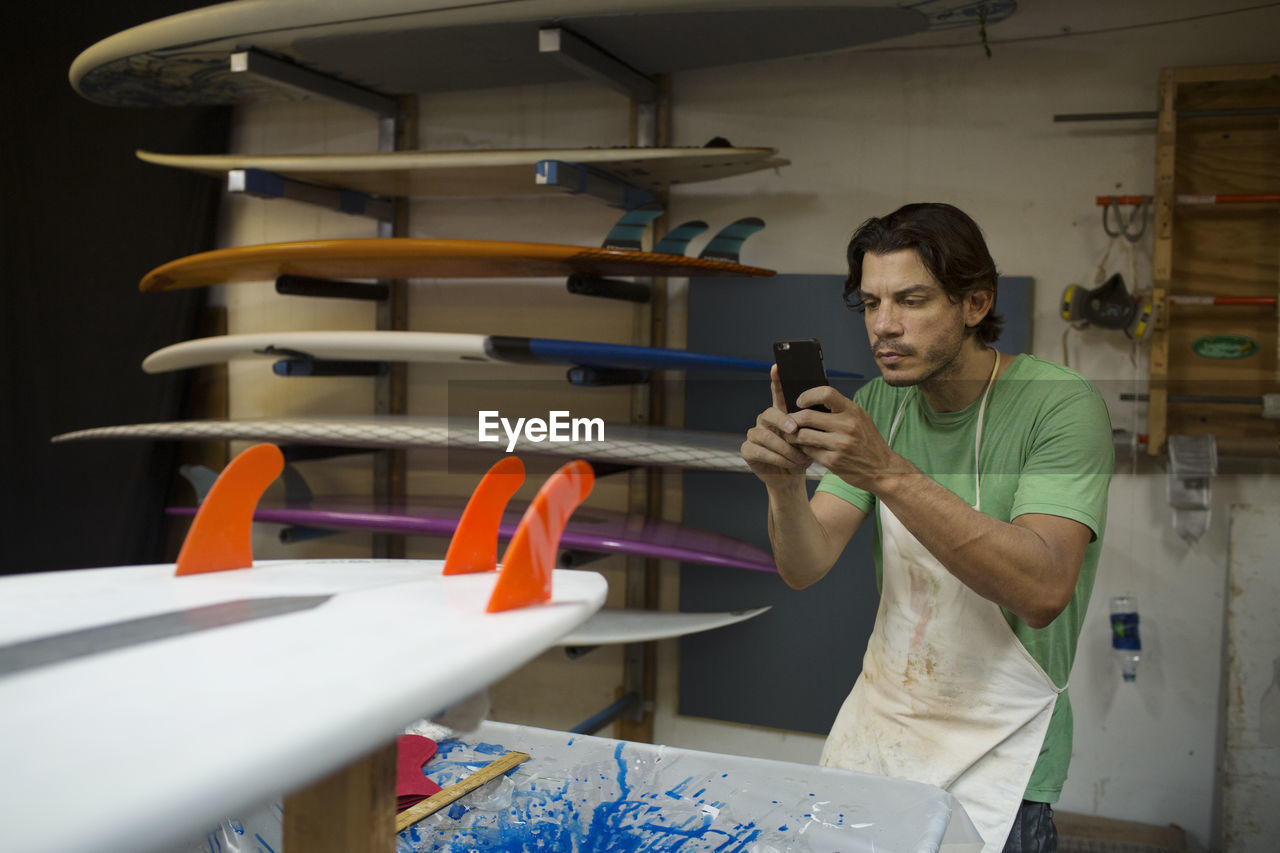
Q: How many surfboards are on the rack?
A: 7